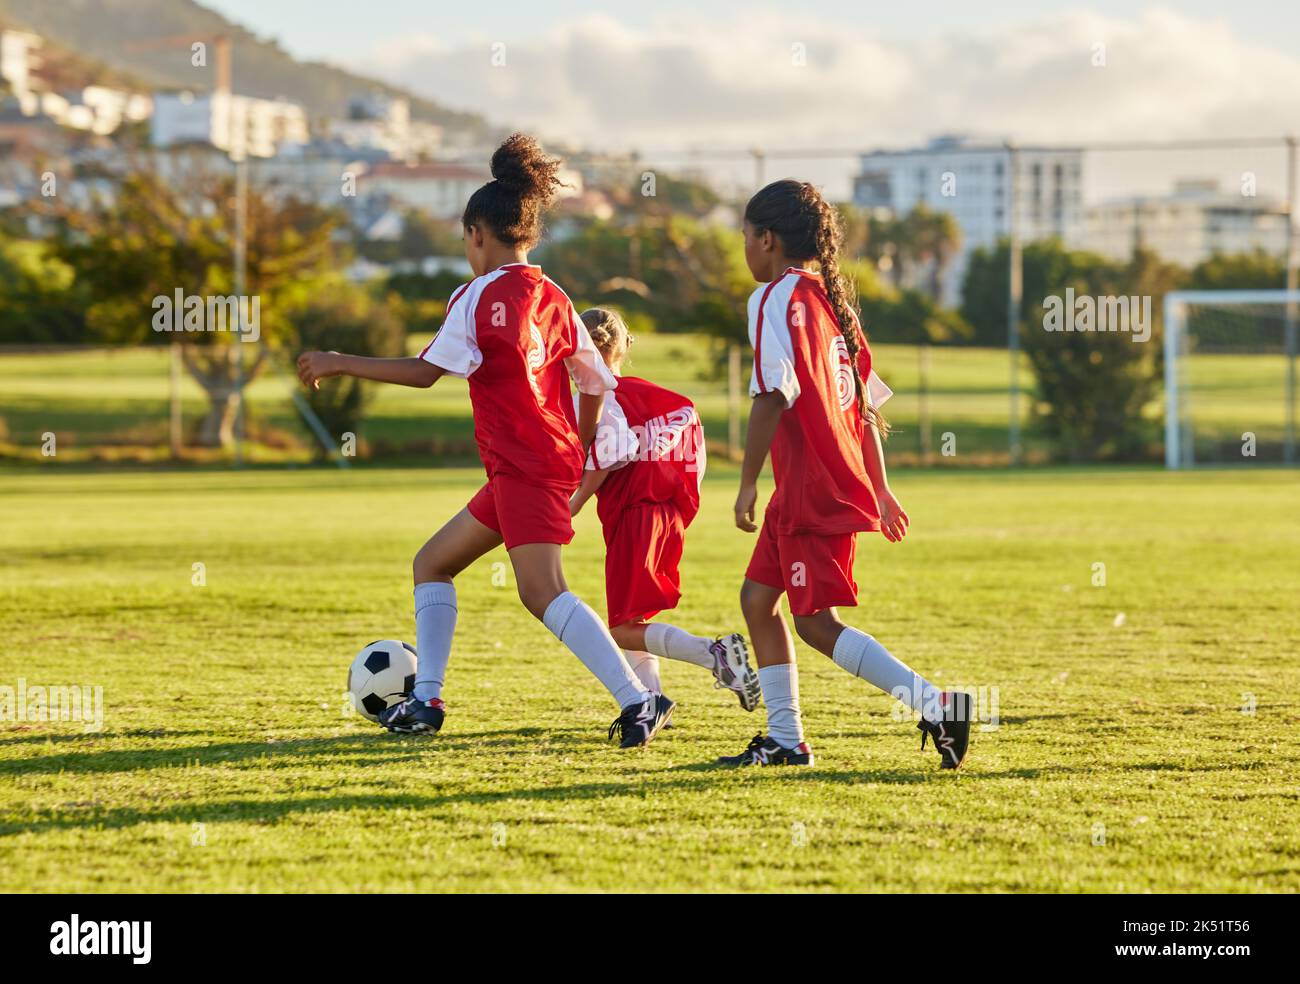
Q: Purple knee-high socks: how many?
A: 0